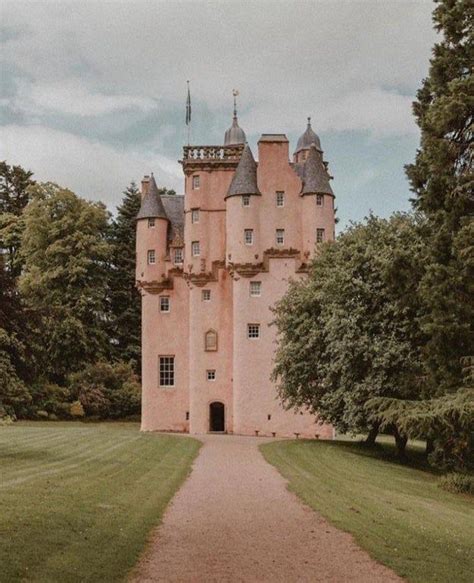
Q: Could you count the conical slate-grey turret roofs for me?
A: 3